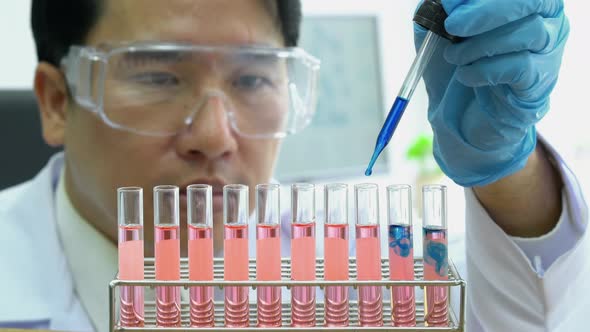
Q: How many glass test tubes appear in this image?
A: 10